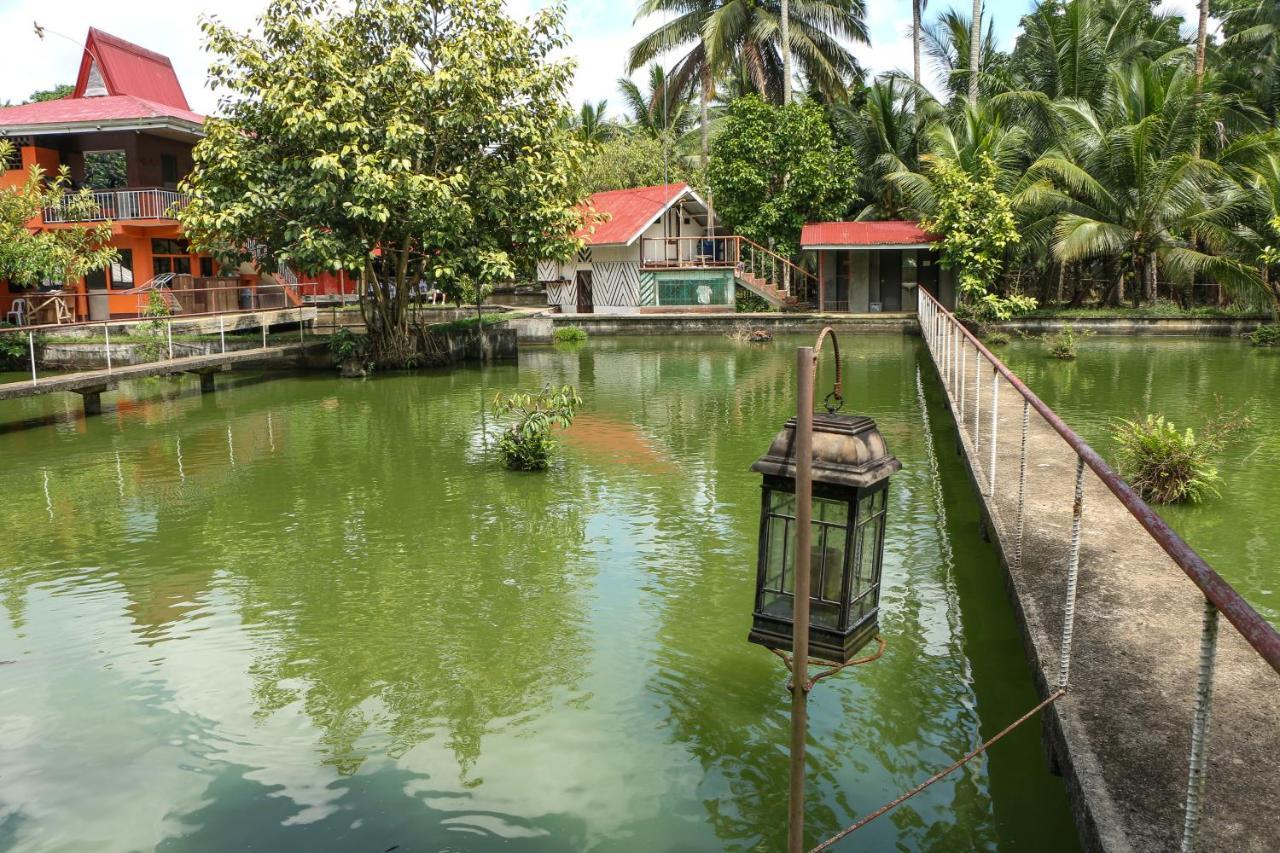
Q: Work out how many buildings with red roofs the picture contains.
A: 3